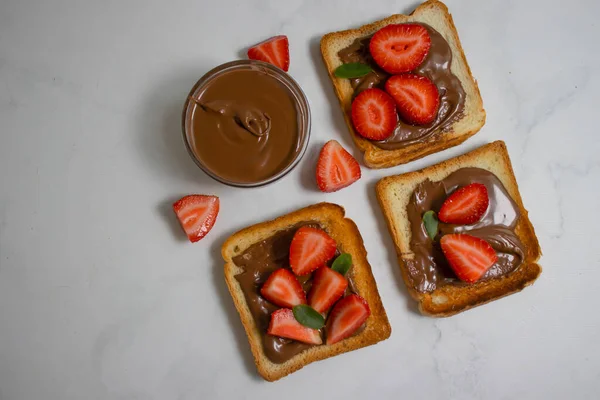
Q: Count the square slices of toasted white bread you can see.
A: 3